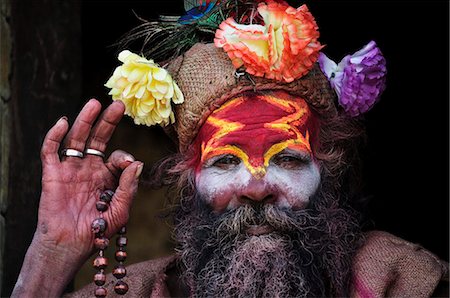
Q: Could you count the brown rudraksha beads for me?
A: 12